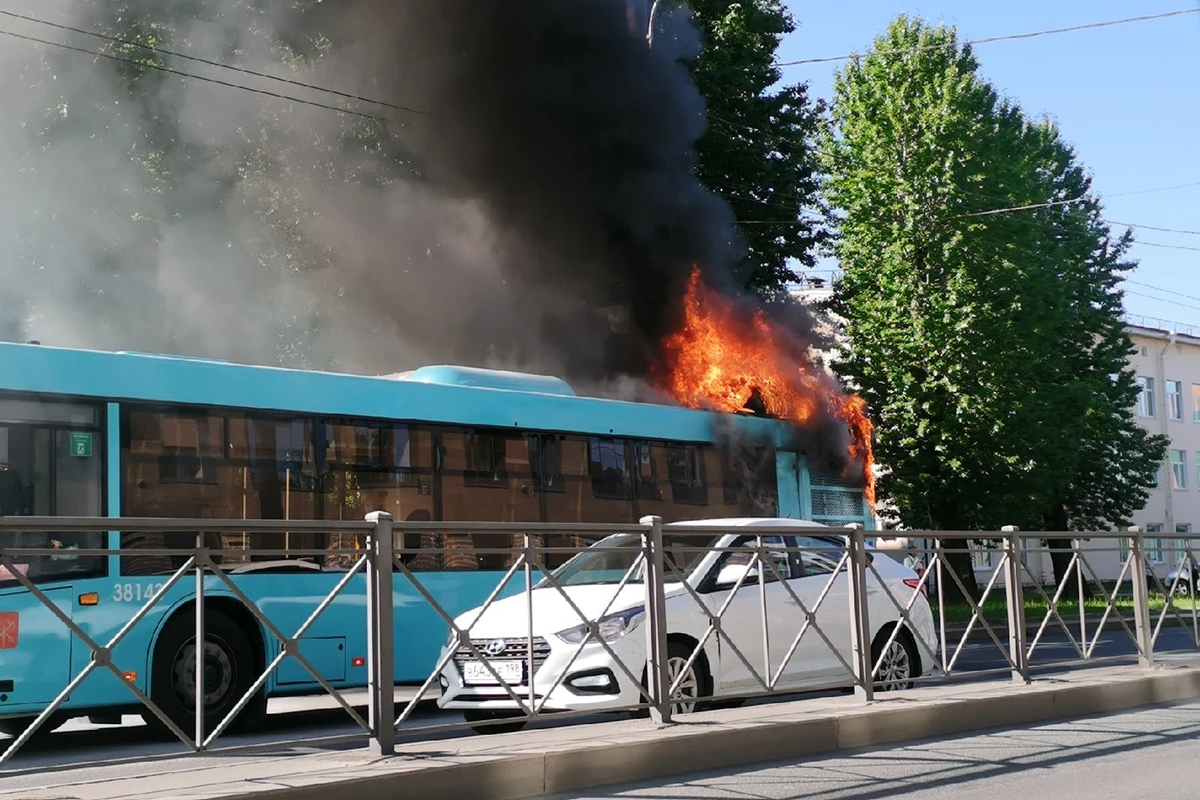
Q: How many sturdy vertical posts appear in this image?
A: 5